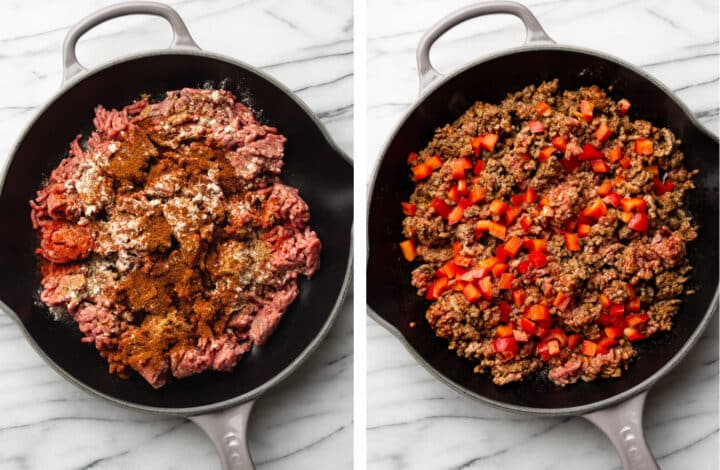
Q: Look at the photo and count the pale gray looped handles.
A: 2